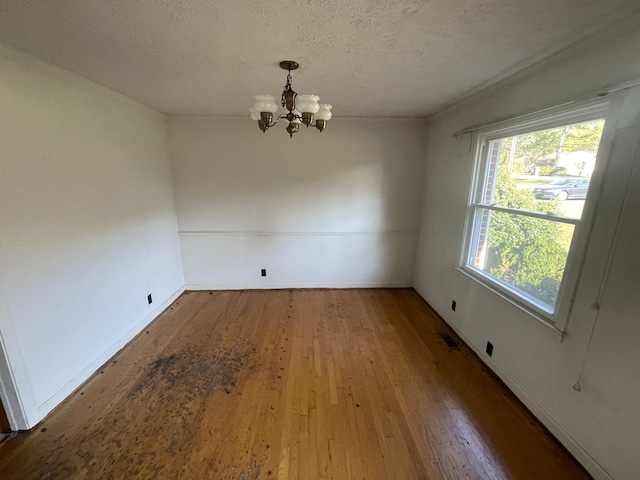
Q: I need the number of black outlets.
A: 4